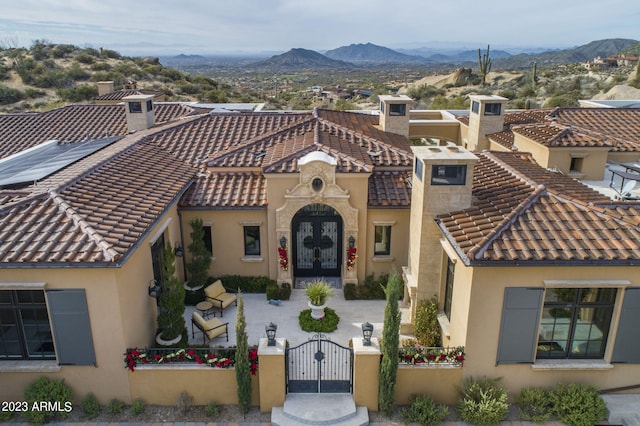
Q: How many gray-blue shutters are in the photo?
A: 3